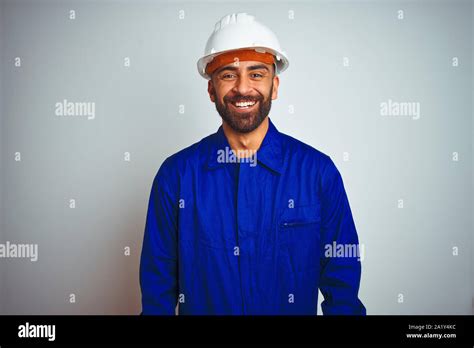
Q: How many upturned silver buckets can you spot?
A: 0